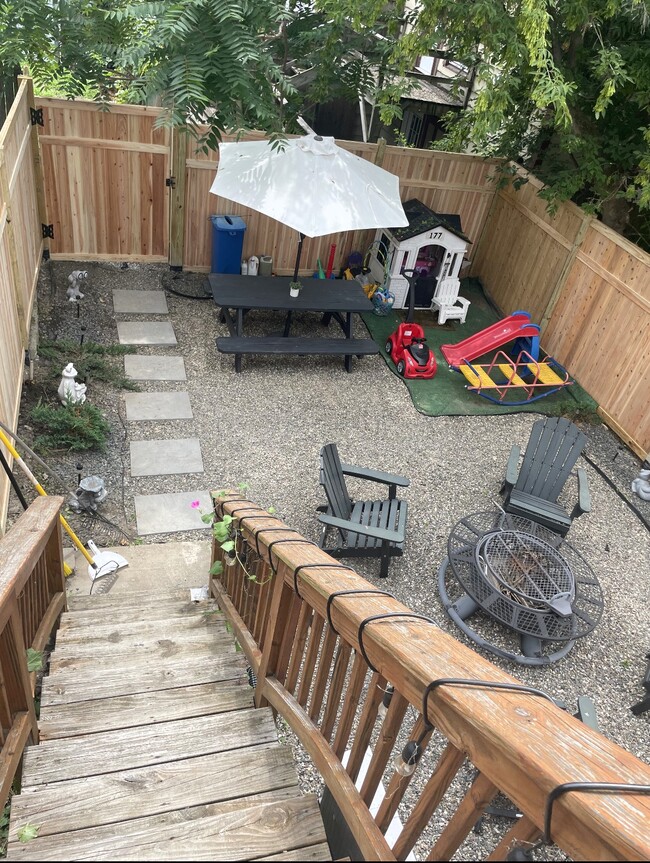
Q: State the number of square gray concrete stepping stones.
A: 6